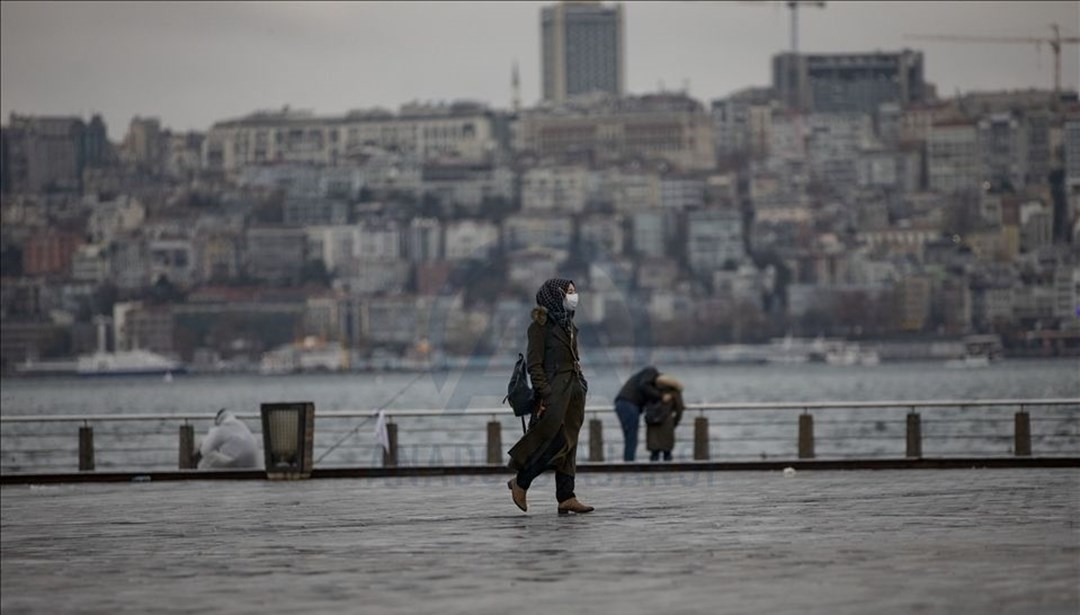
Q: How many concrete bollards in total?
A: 9